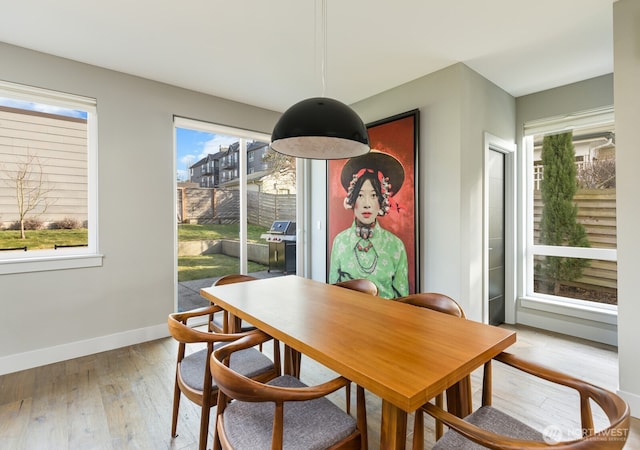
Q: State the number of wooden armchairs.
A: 6